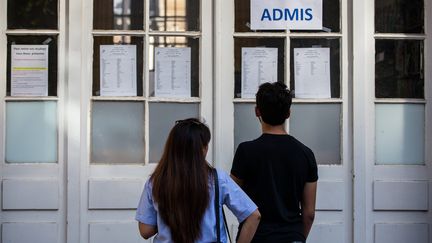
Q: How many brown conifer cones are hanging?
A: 0